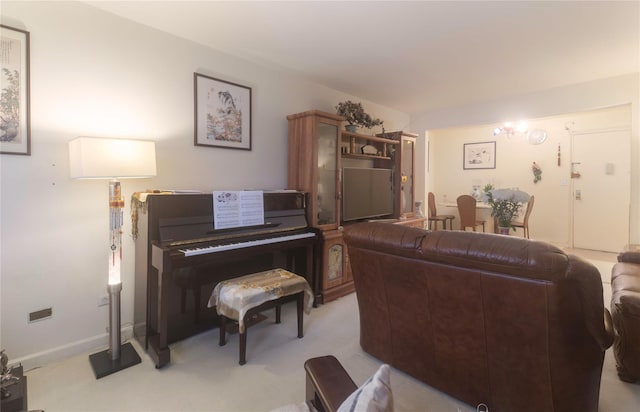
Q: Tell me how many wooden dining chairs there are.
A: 3